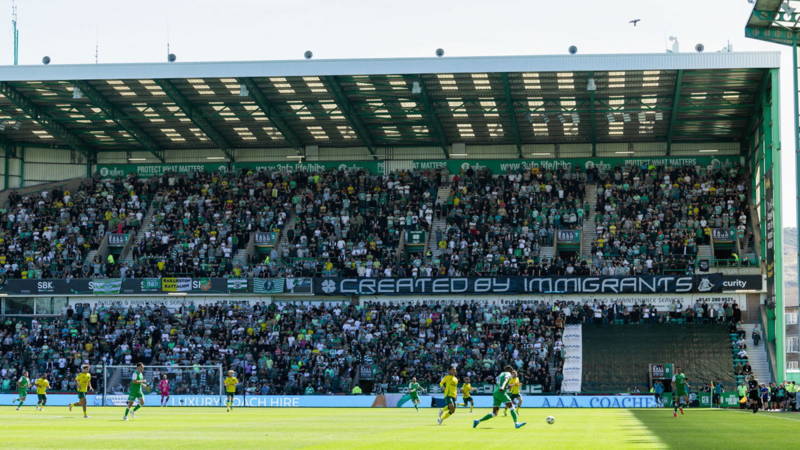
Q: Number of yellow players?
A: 6